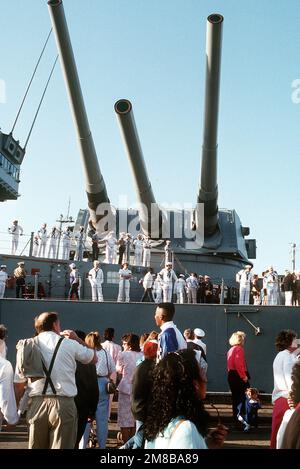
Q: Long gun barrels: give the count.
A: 3